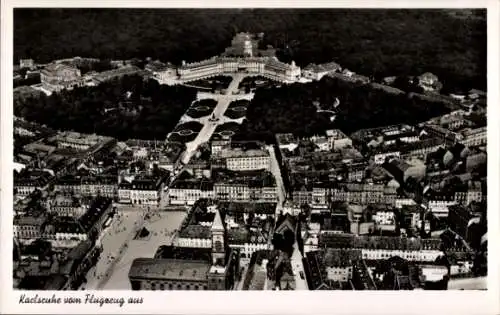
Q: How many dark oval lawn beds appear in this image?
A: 4